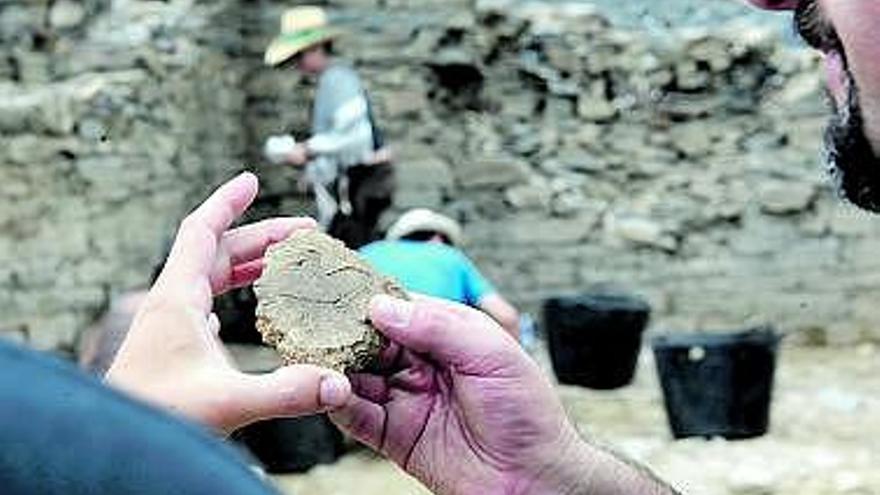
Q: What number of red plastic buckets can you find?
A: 0